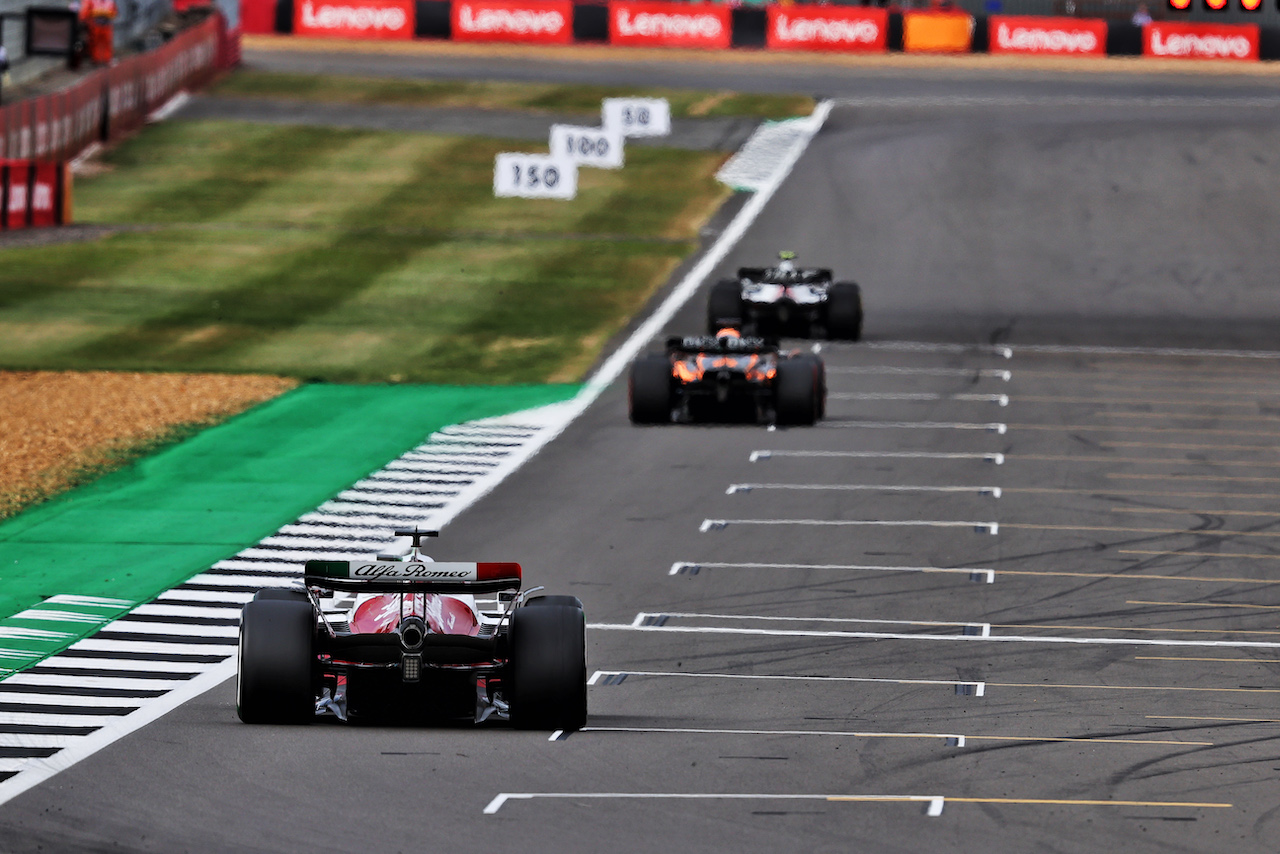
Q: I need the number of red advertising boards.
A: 6